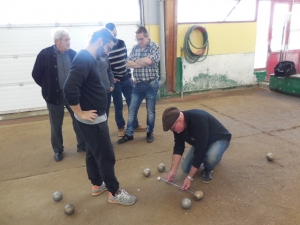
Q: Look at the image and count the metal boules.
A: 7